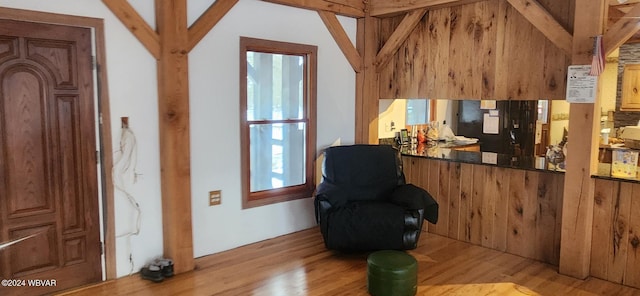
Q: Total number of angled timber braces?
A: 6